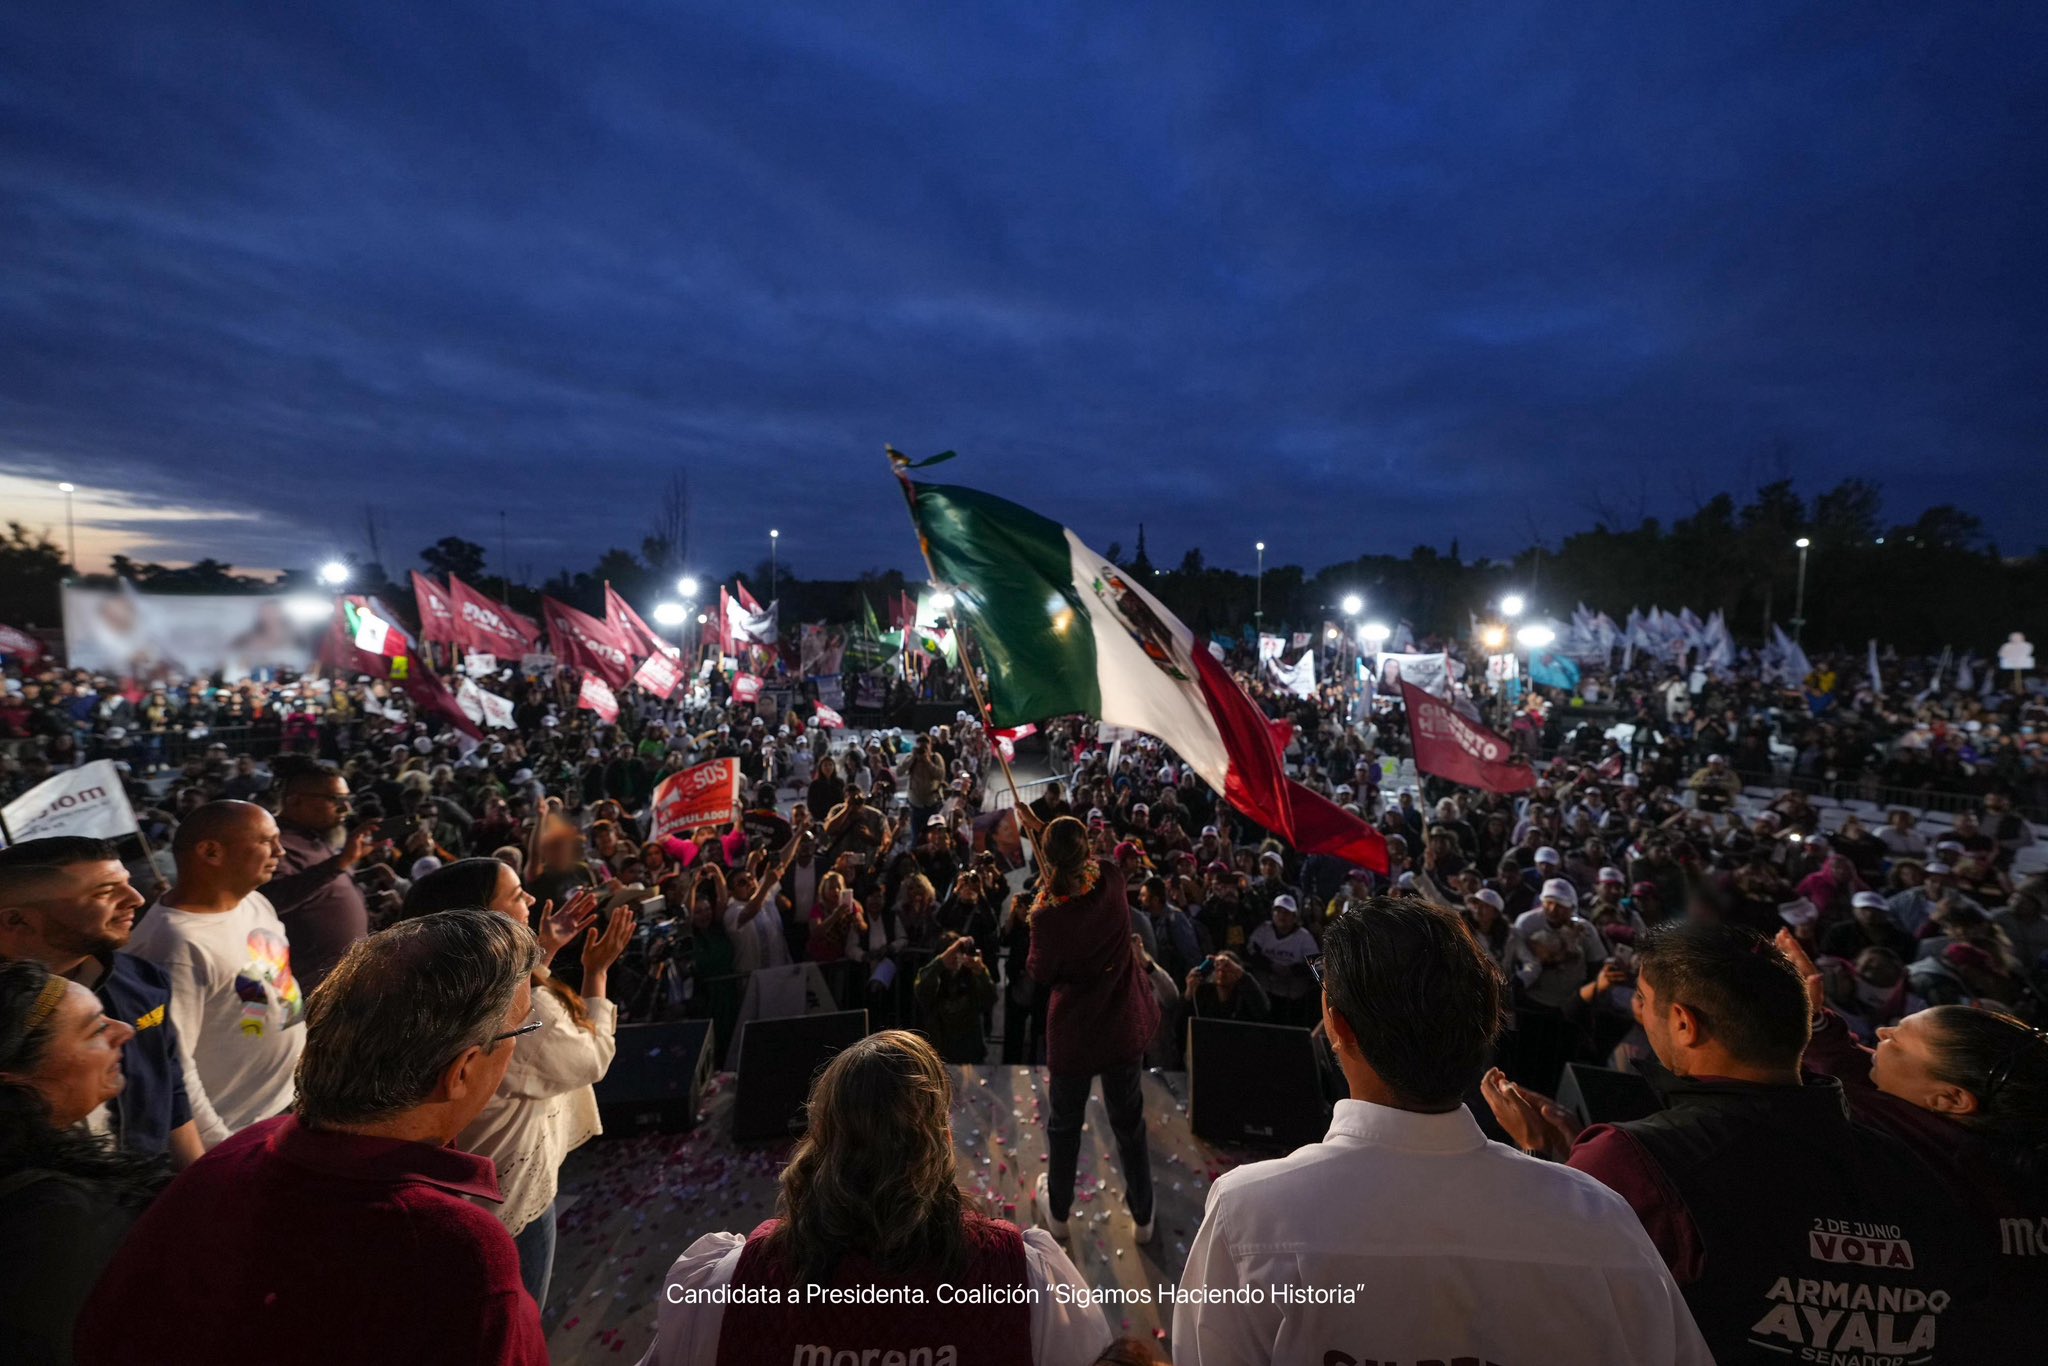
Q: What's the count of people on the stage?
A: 11